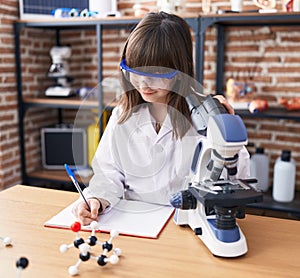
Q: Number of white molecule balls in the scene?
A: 8